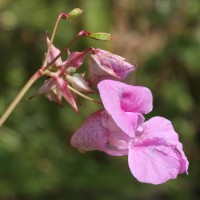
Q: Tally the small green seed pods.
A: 2